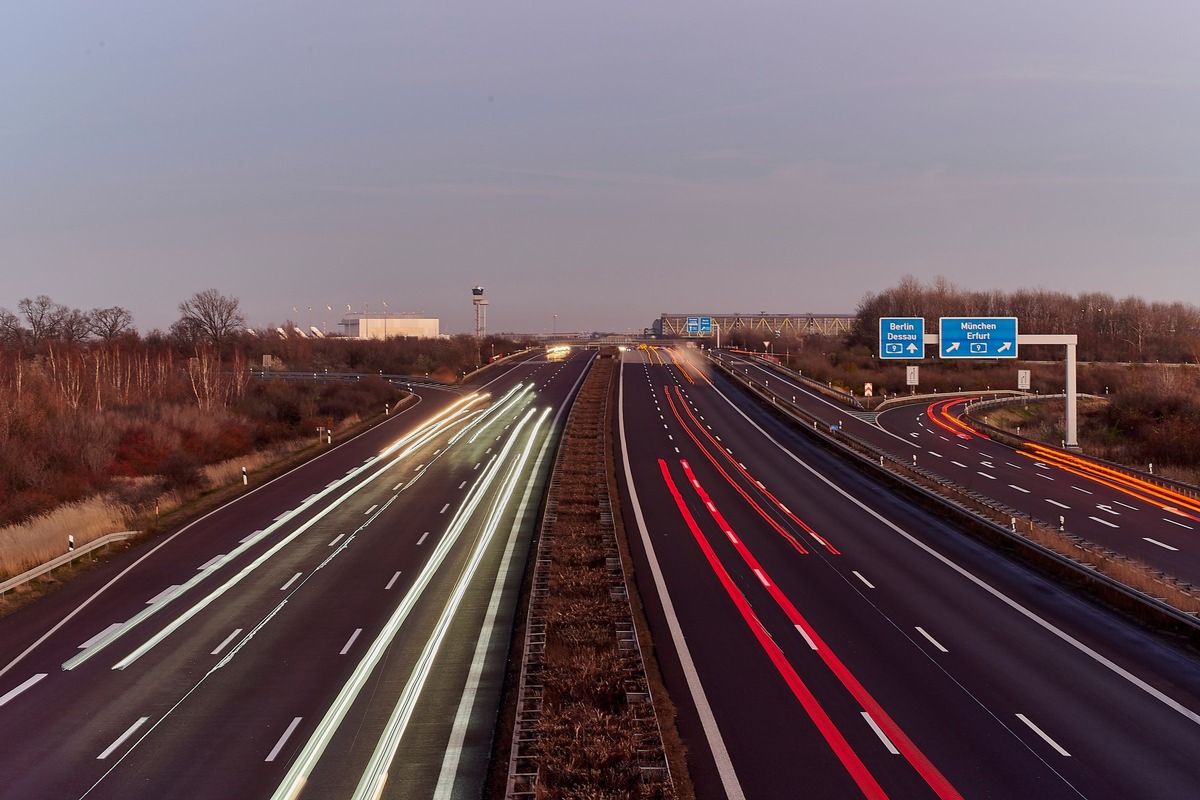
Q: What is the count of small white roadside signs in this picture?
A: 2